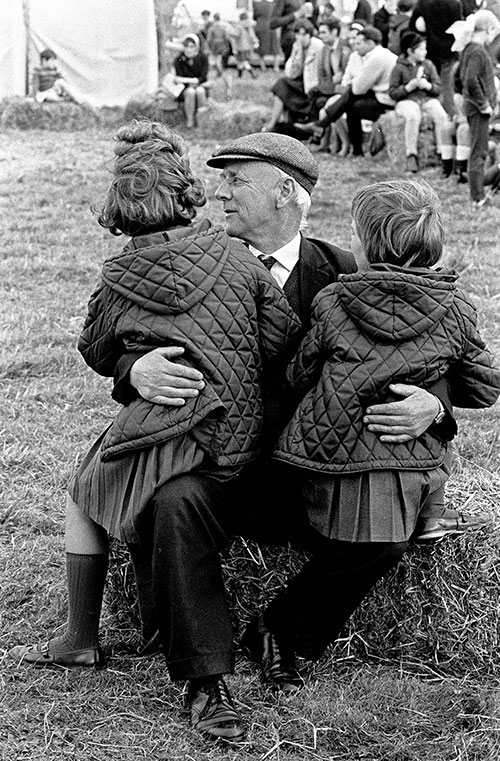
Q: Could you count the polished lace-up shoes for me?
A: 2